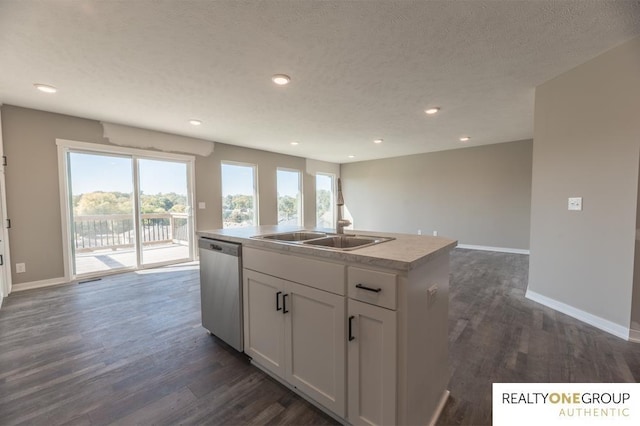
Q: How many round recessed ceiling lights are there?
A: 8